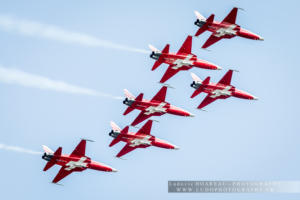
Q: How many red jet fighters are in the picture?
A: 6